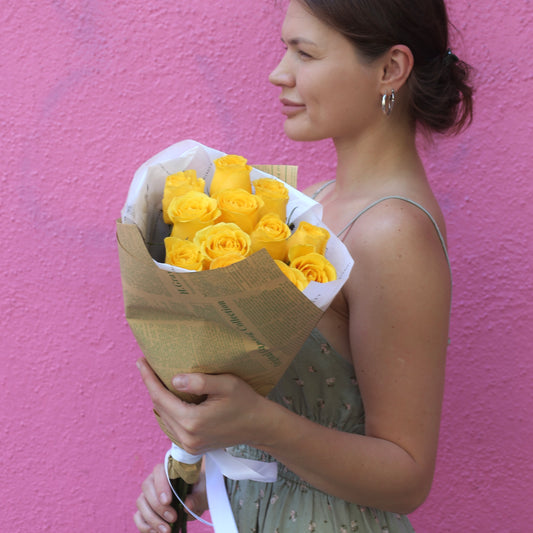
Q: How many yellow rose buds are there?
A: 12